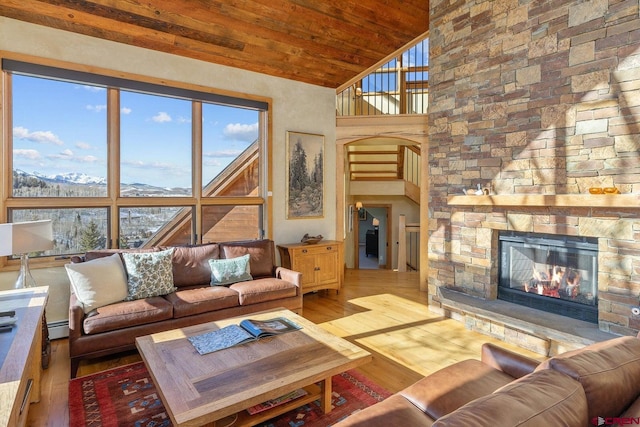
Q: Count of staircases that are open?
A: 1